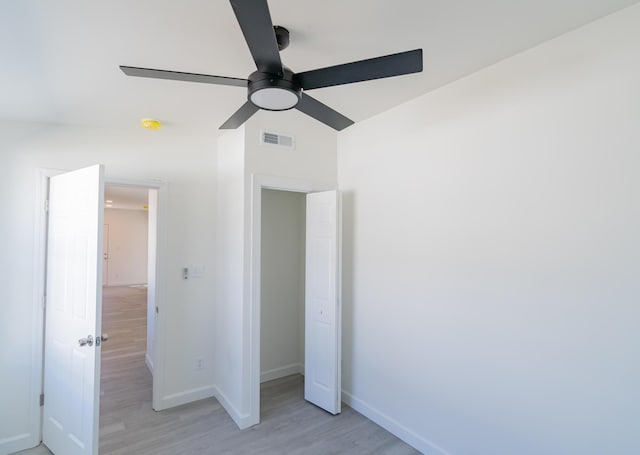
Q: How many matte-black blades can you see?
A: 5